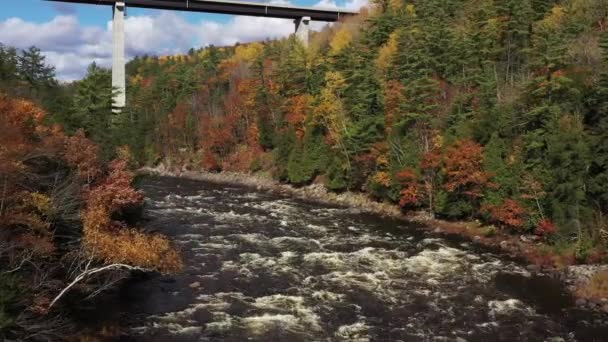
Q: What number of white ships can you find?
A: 0